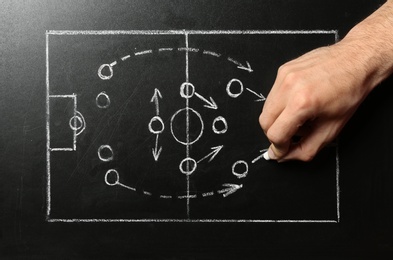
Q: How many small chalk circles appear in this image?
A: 11